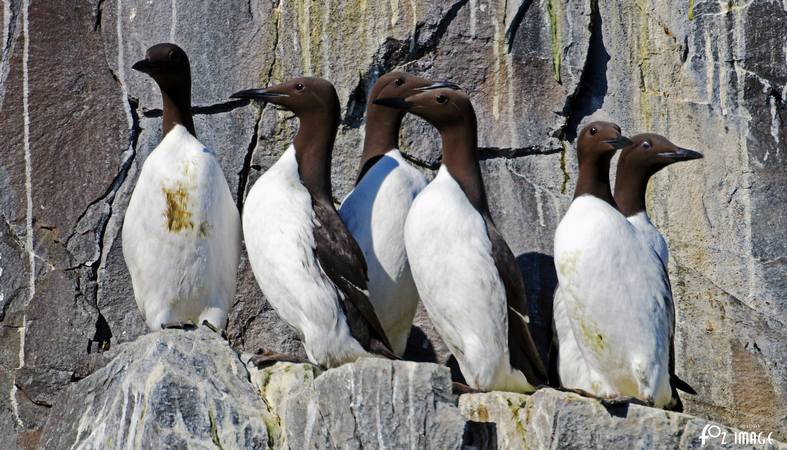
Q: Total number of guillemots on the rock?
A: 6